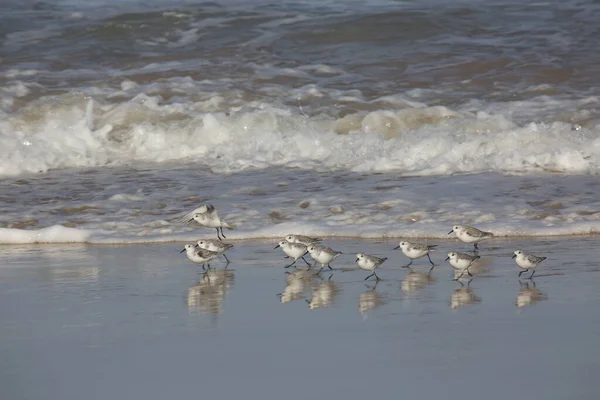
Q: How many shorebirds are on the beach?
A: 11